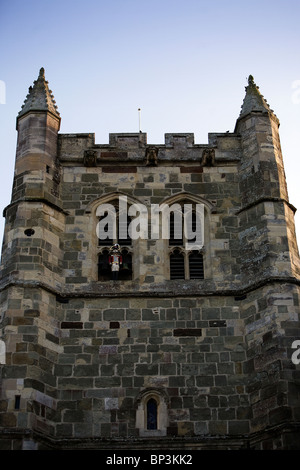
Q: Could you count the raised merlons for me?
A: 4